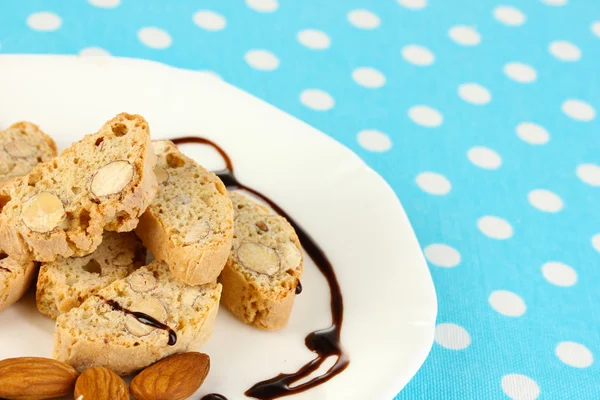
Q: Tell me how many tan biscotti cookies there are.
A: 7